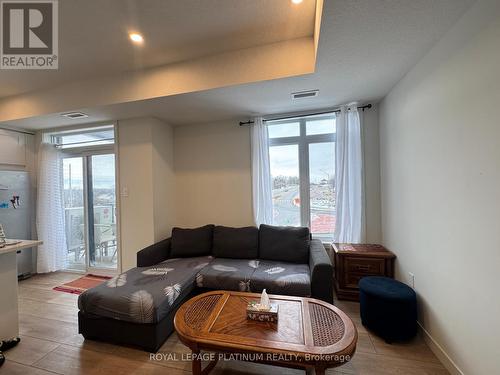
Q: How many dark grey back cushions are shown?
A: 3